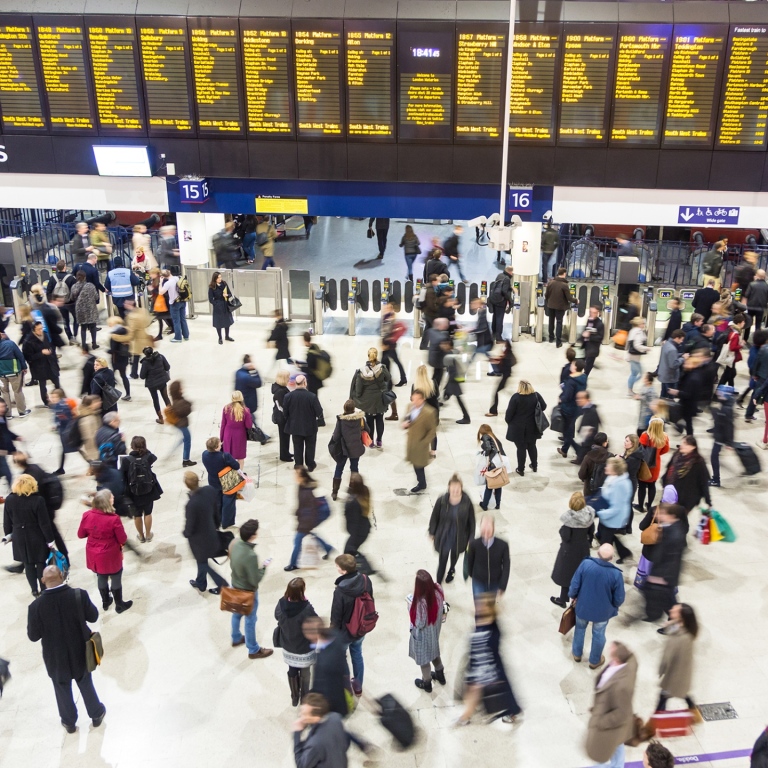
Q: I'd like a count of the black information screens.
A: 15